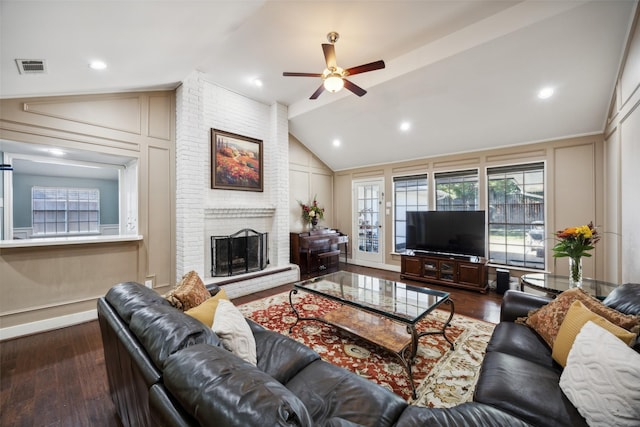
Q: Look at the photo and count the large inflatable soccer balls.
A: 0